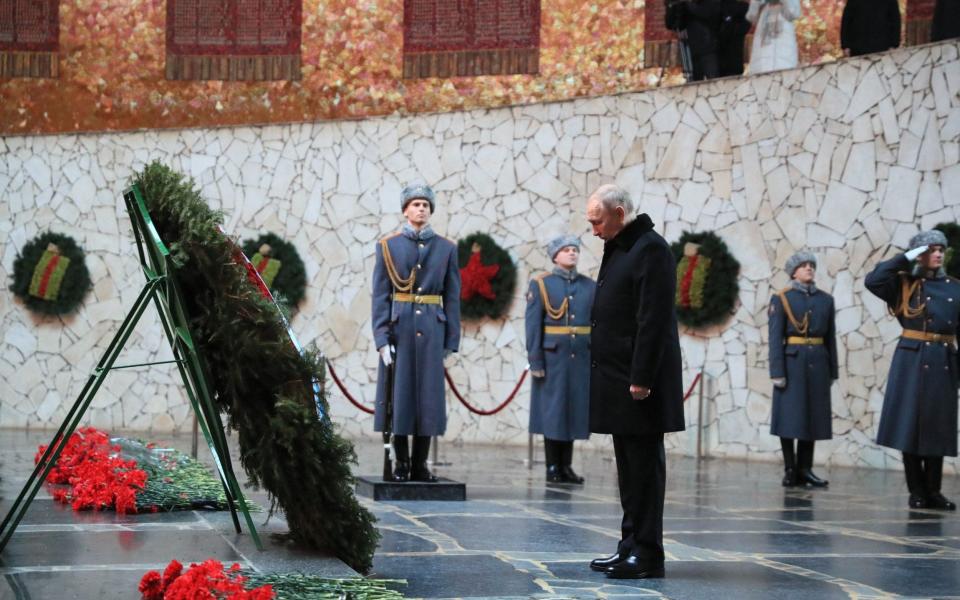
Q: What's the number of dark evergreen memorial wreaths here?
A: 6